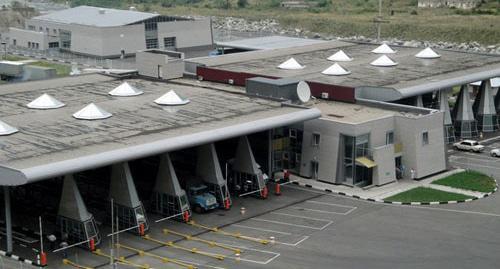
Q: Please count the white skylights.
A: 11